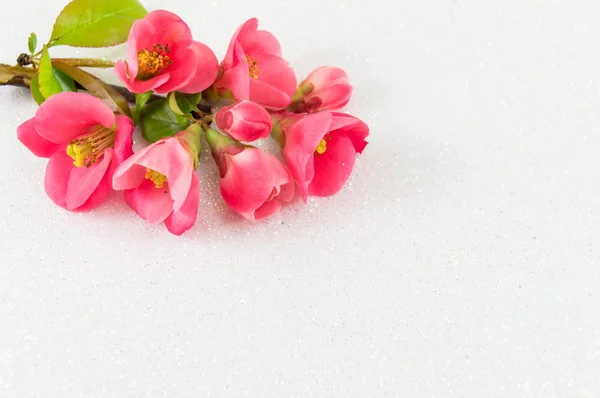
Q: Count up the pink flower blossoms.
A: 8